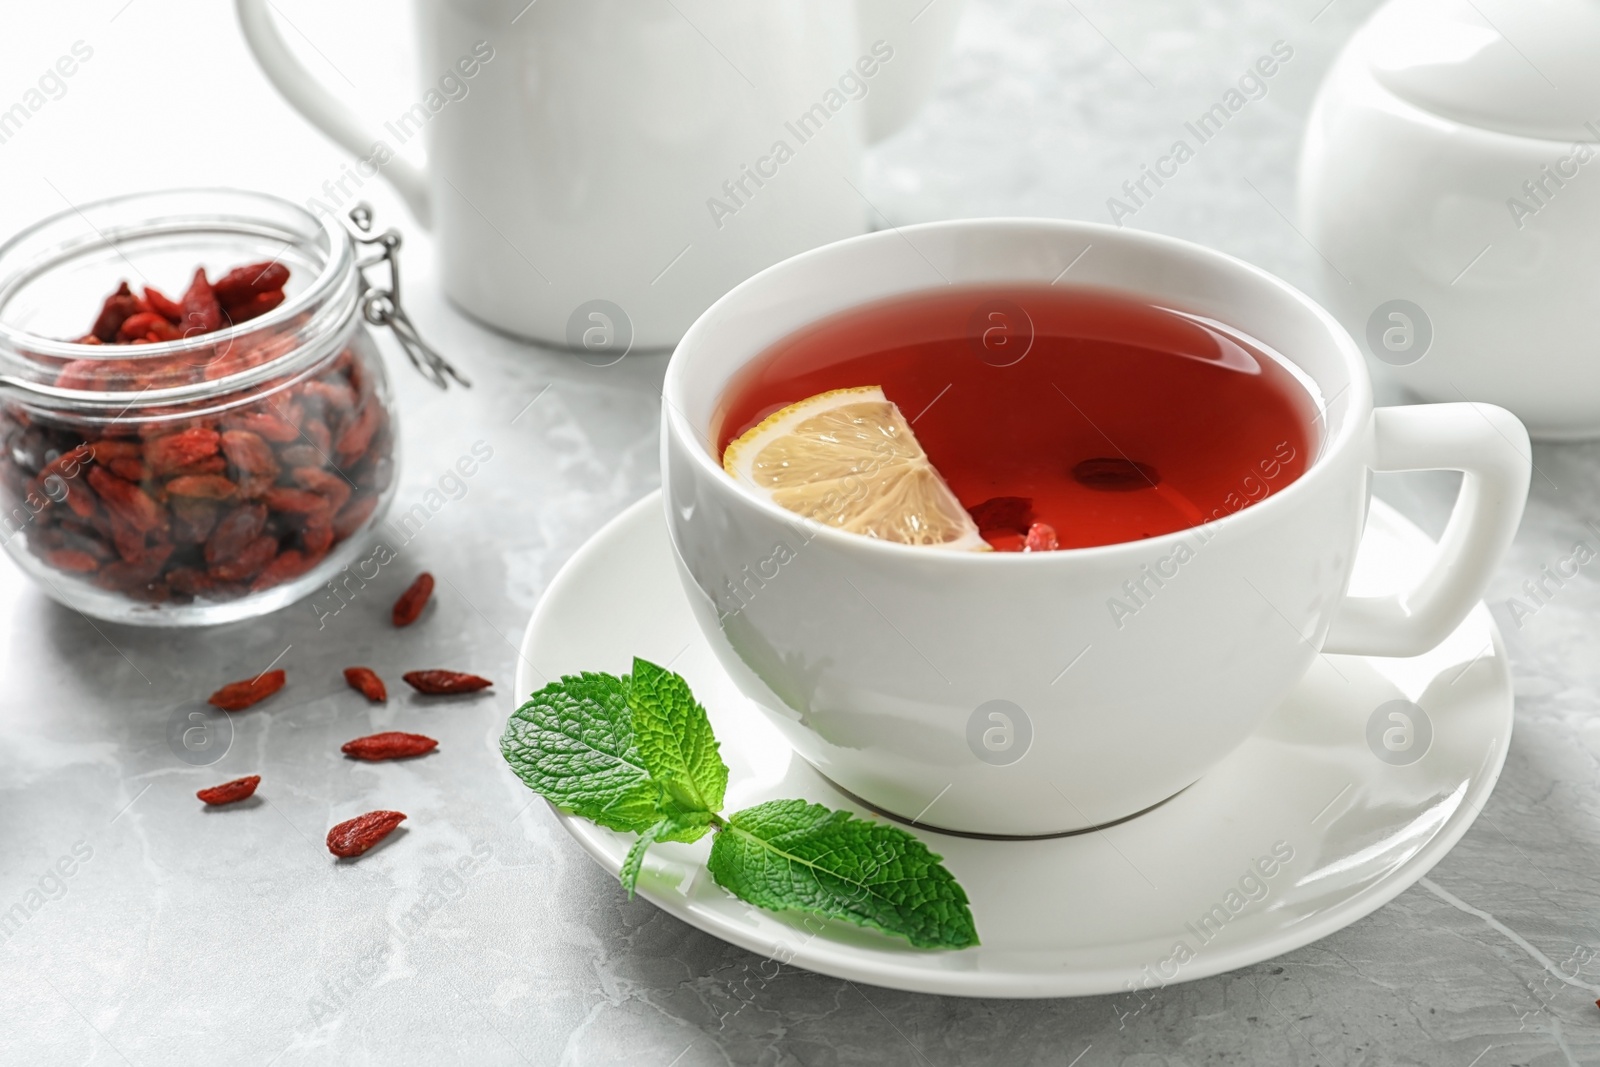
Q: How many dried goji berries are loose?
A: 7